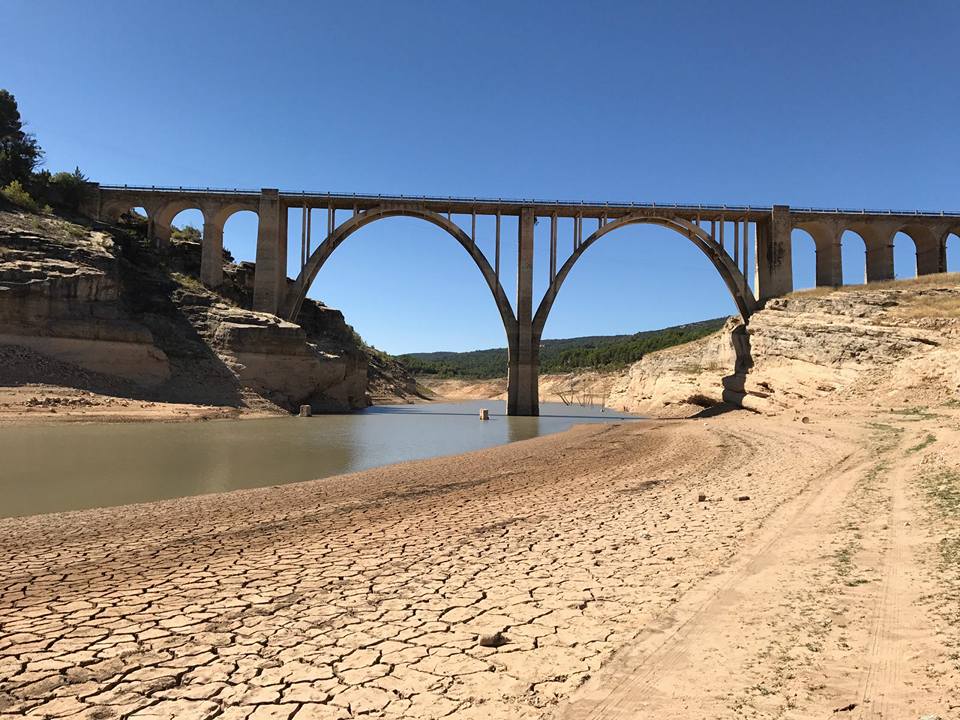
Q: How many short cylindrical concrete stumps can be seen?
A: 2